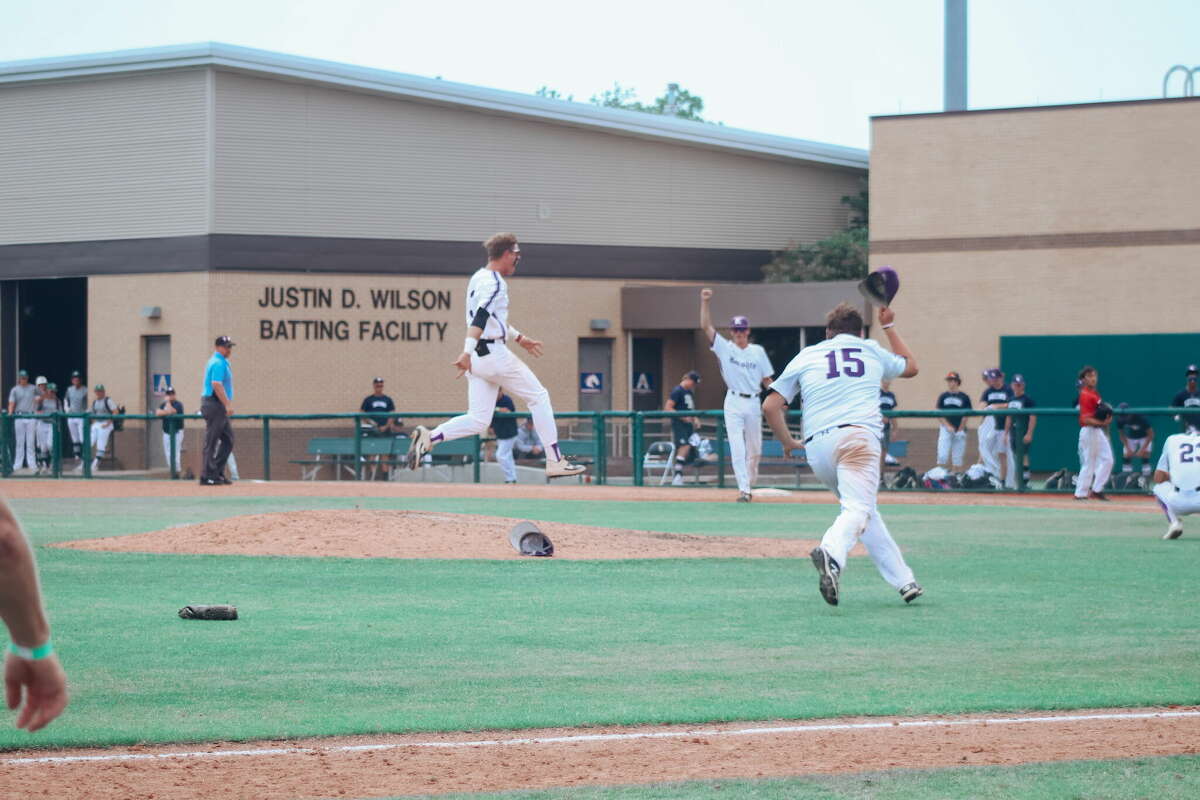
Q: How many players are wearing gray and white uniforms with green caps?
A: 4